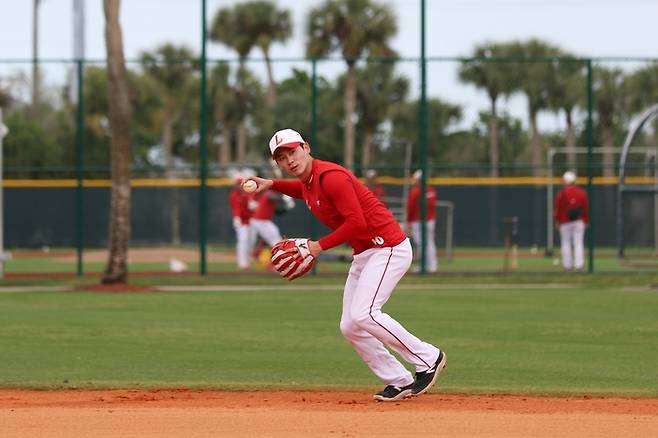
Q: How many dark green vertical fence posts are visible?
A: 5